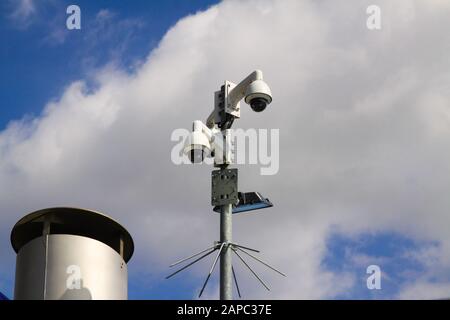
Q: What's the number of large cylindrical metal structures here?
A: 1